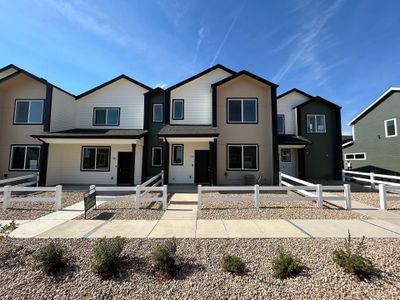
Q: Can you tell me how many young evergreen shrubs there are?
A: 6